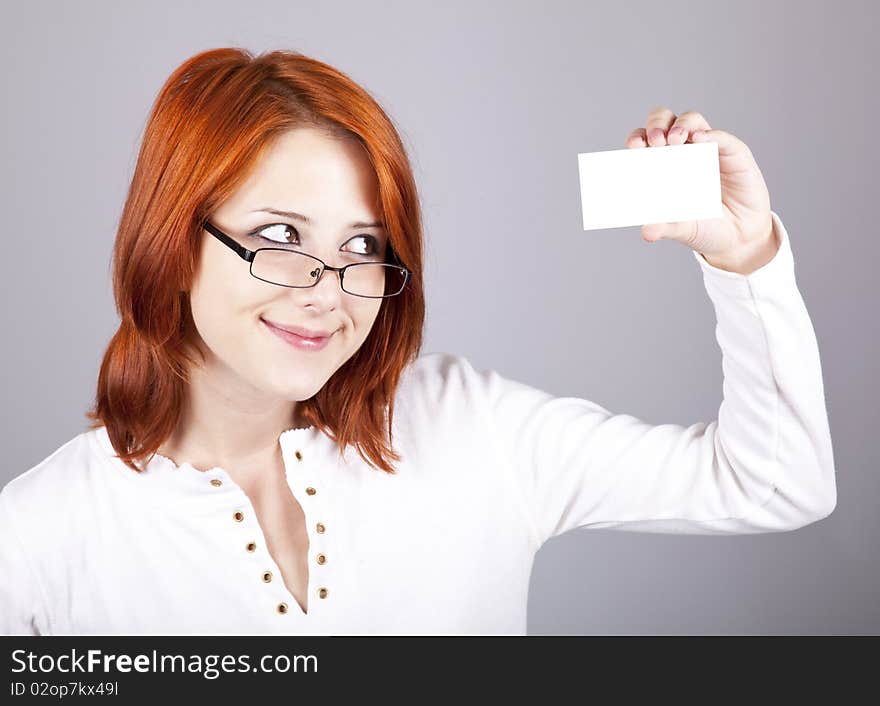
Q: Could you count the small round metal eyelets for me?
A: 10